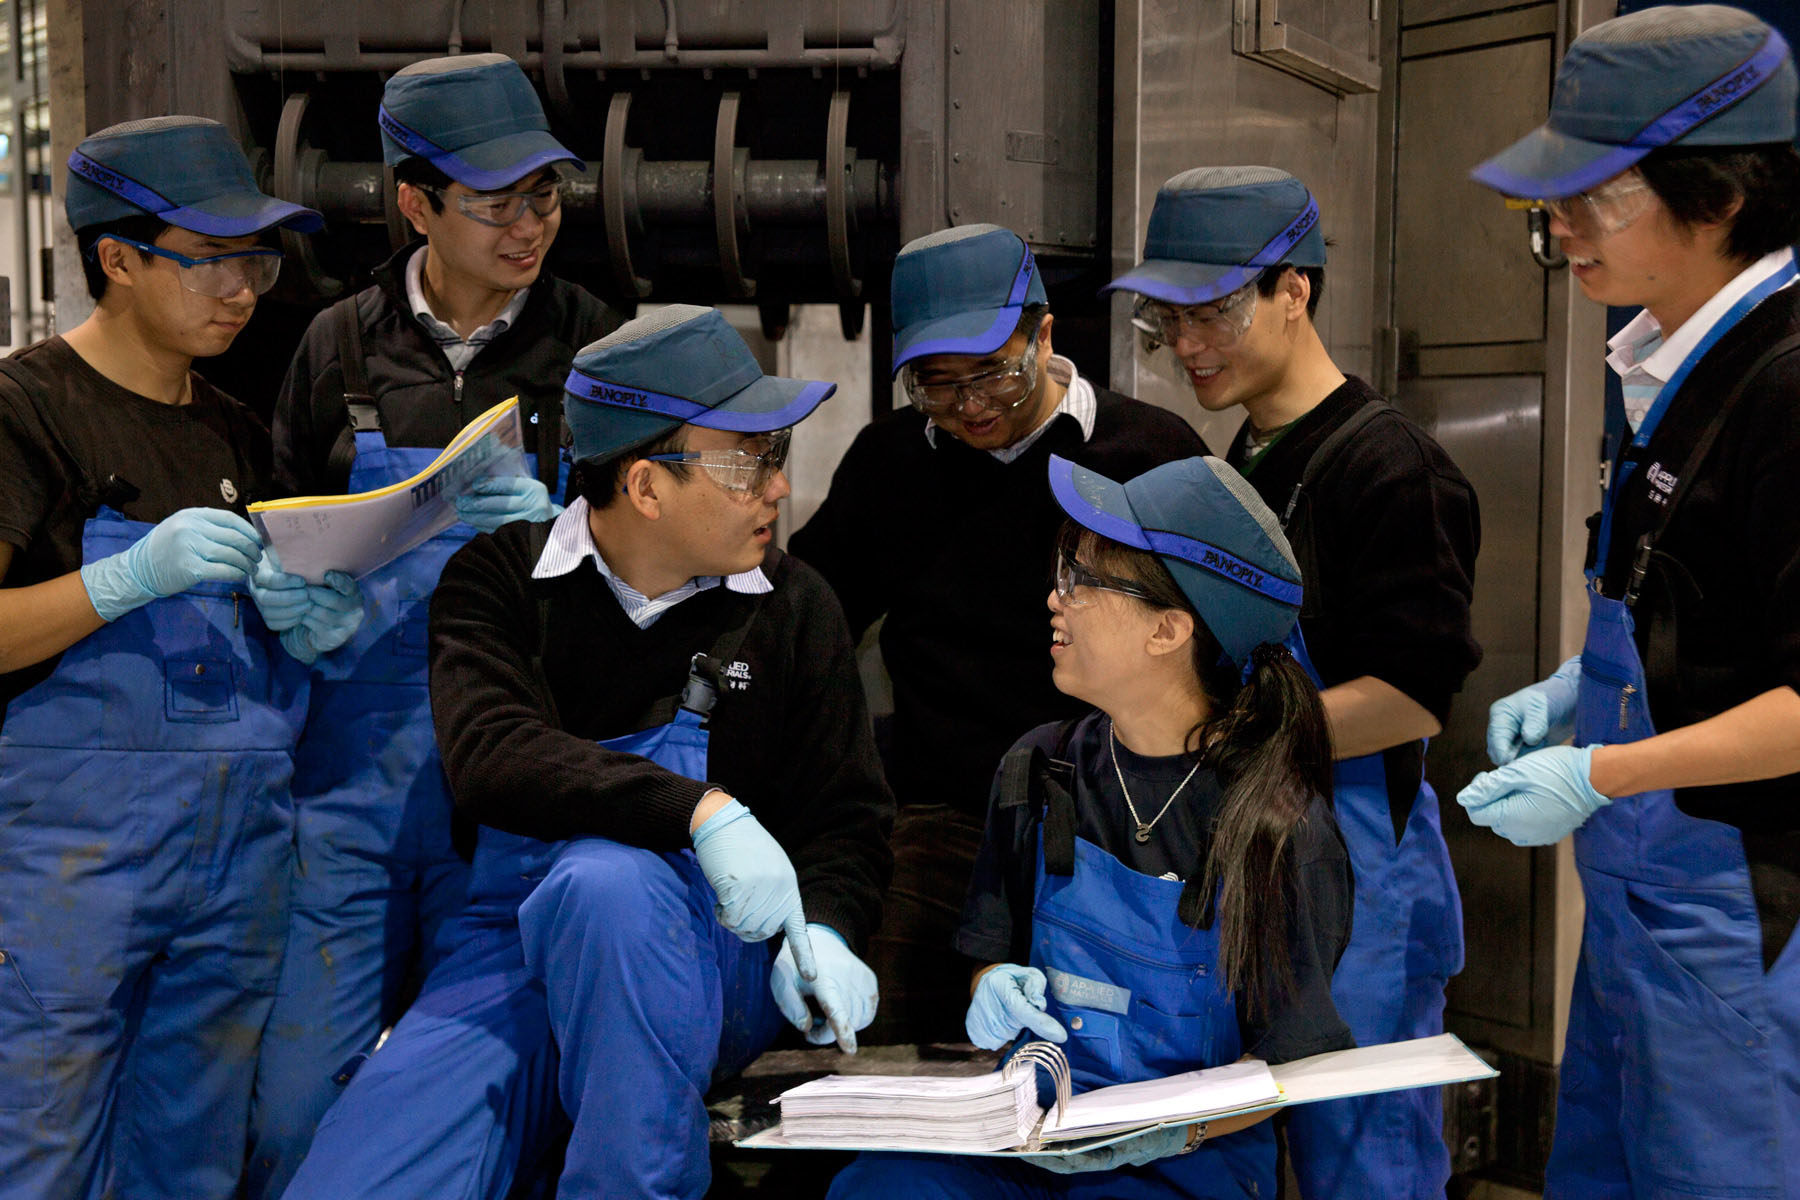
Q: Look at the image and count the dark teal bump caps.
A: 7